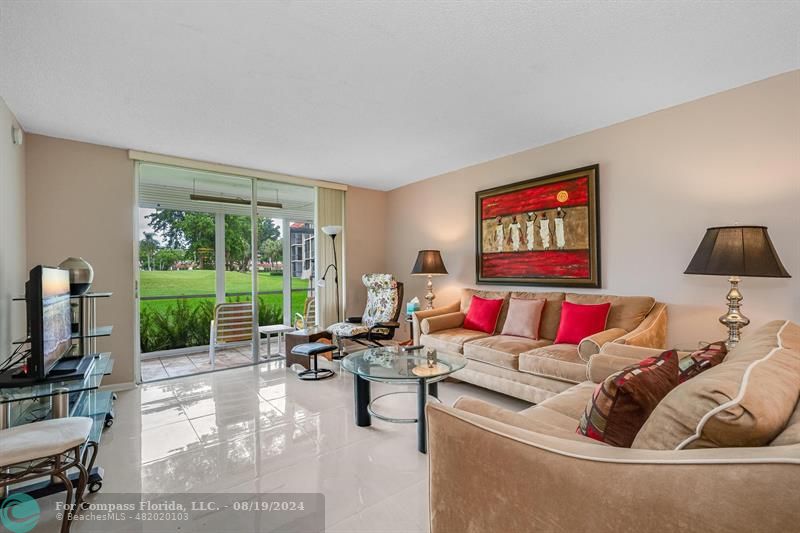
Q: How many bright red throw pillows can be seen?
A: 2